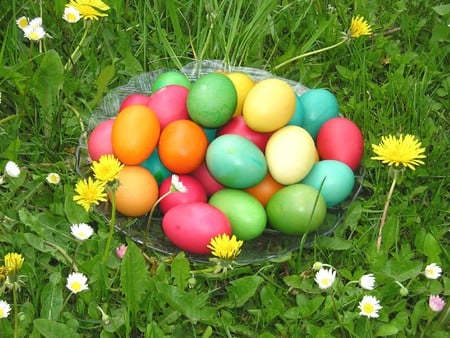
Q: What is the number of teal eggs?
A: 6